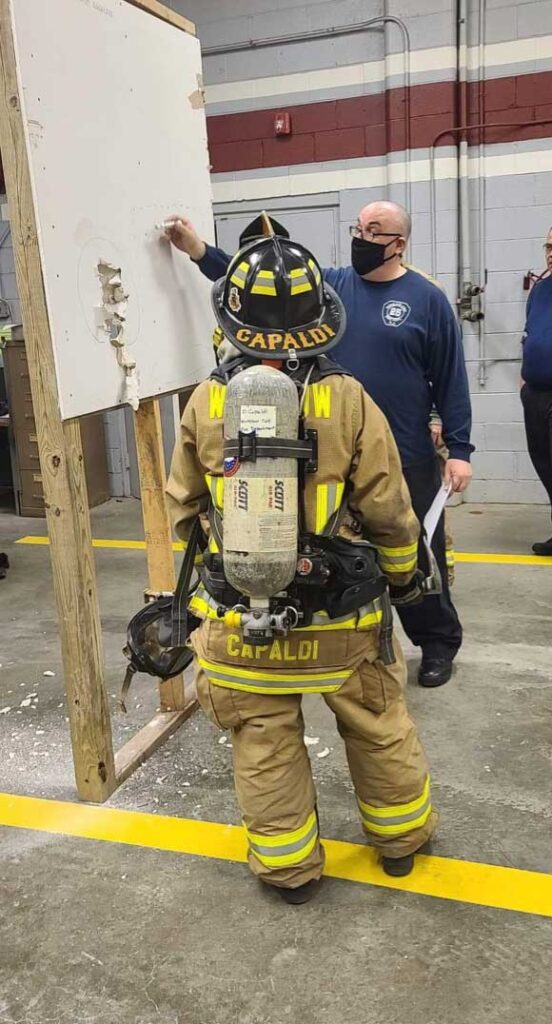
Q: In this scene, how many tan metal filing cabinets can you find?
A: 1